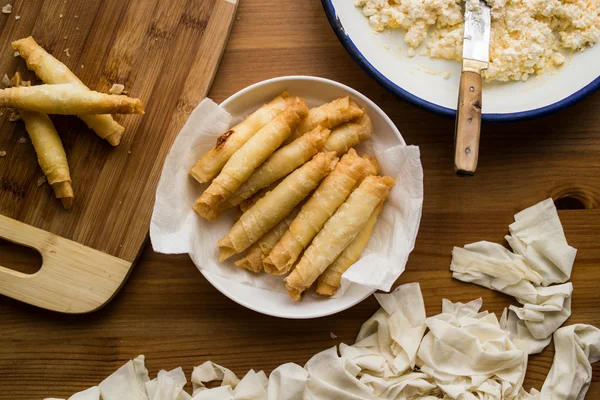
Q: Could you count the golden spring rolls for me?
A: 13